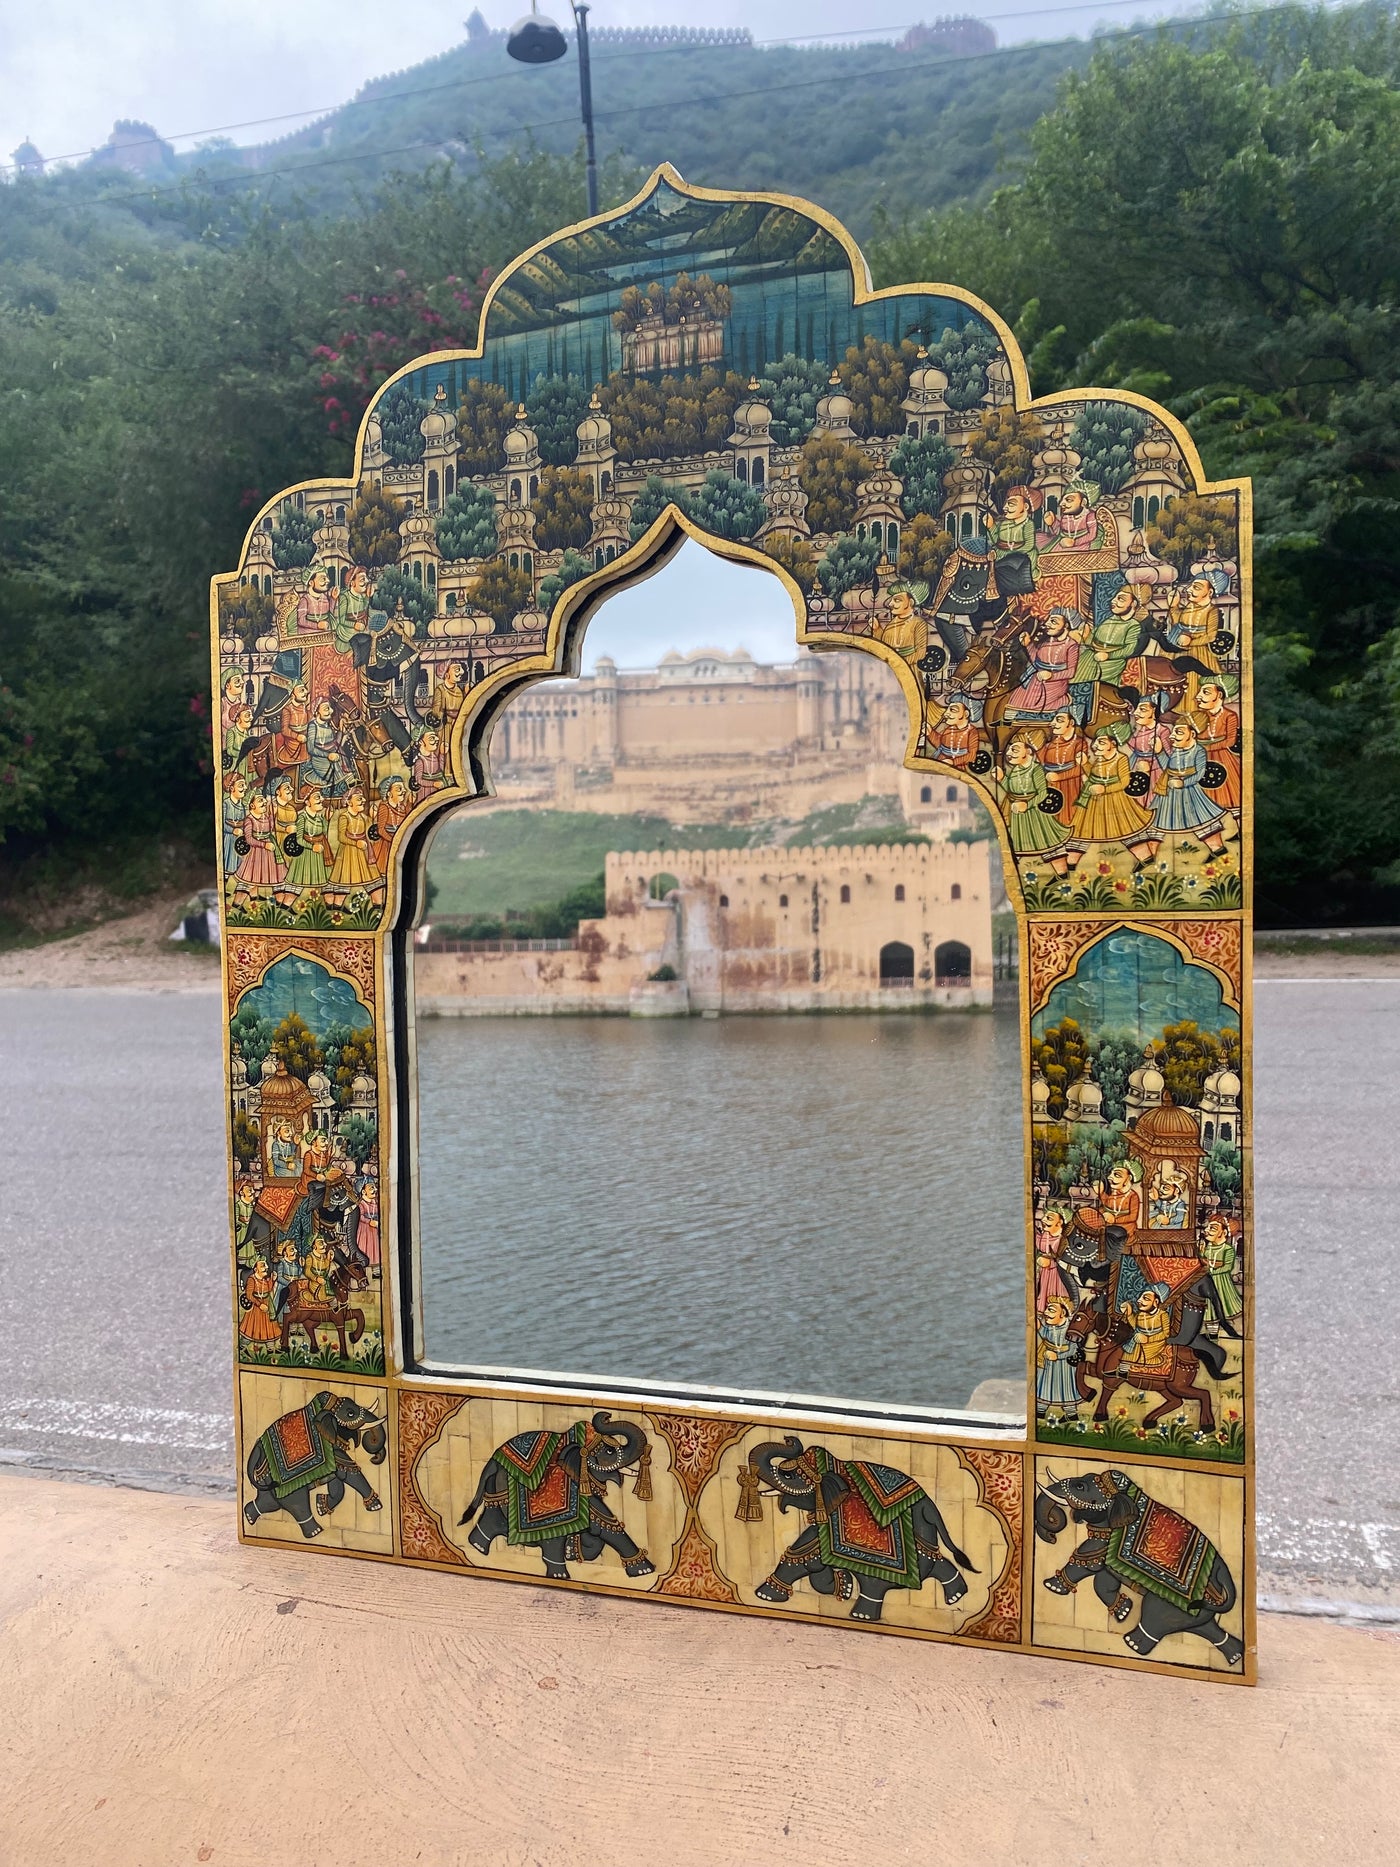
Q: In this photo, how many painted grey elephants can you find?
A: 8